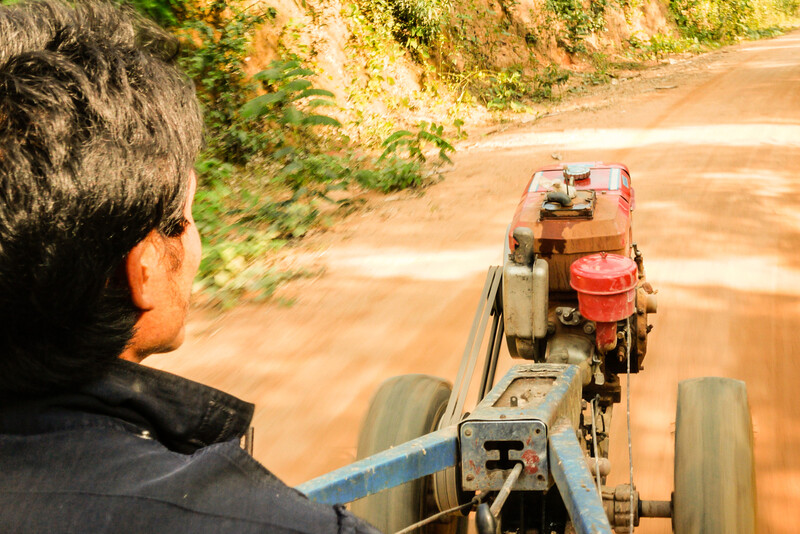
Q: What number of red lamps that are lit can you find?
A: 0